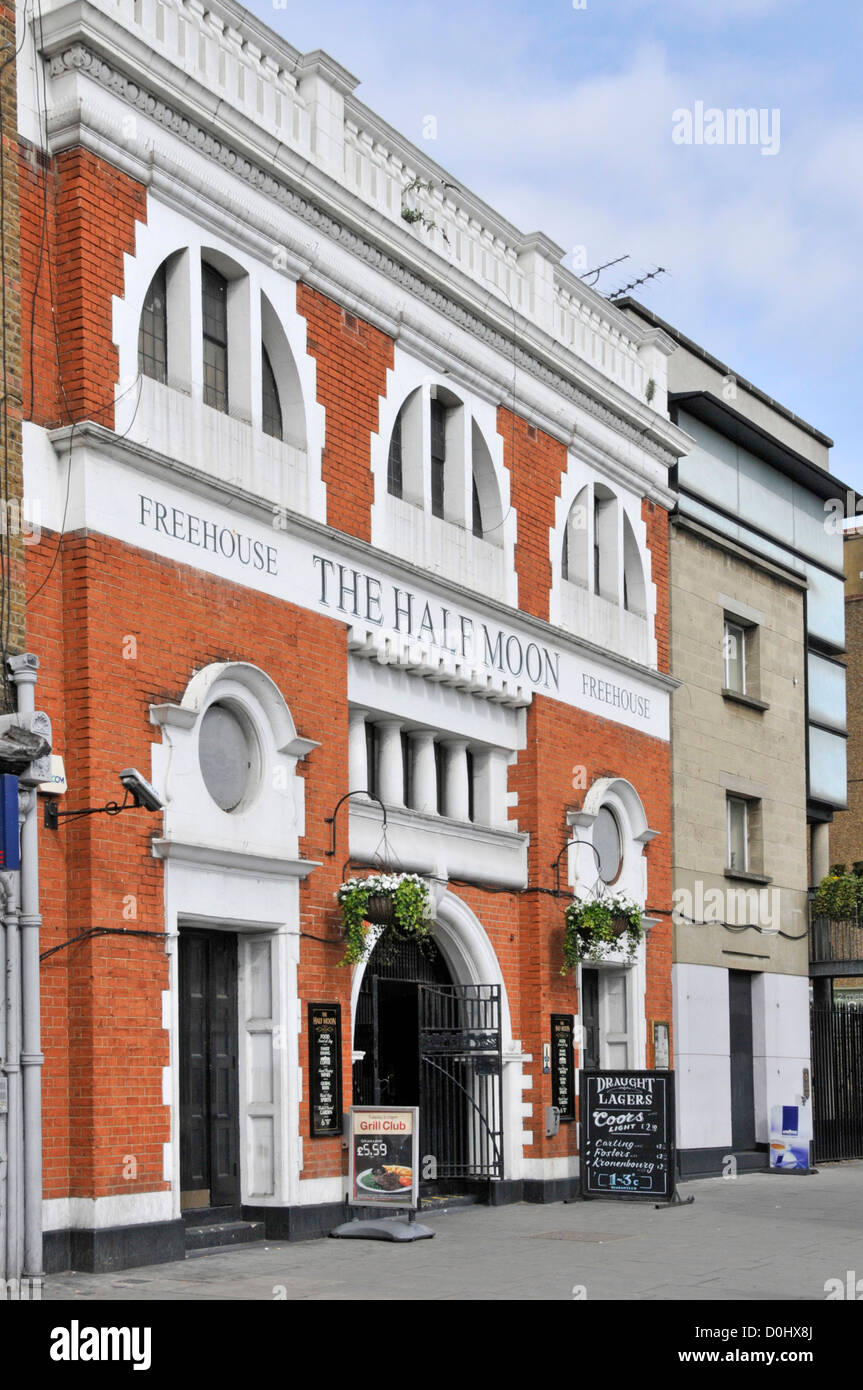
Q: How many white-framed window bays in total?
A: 3